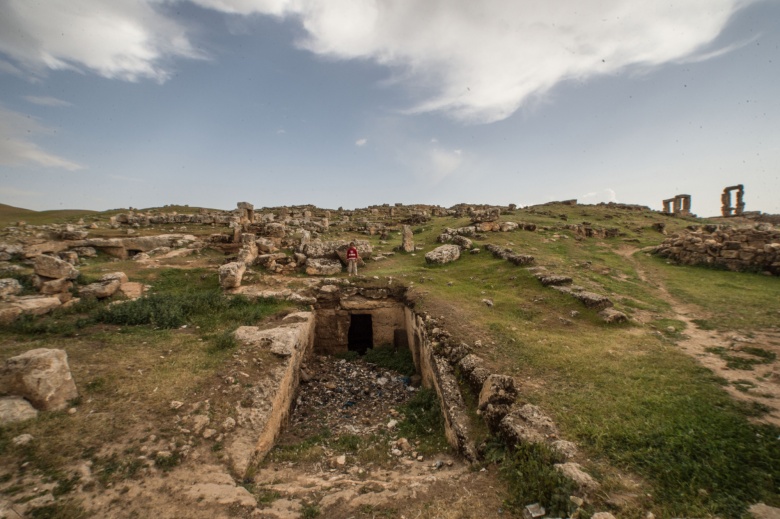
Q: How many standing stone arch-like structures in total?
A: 2